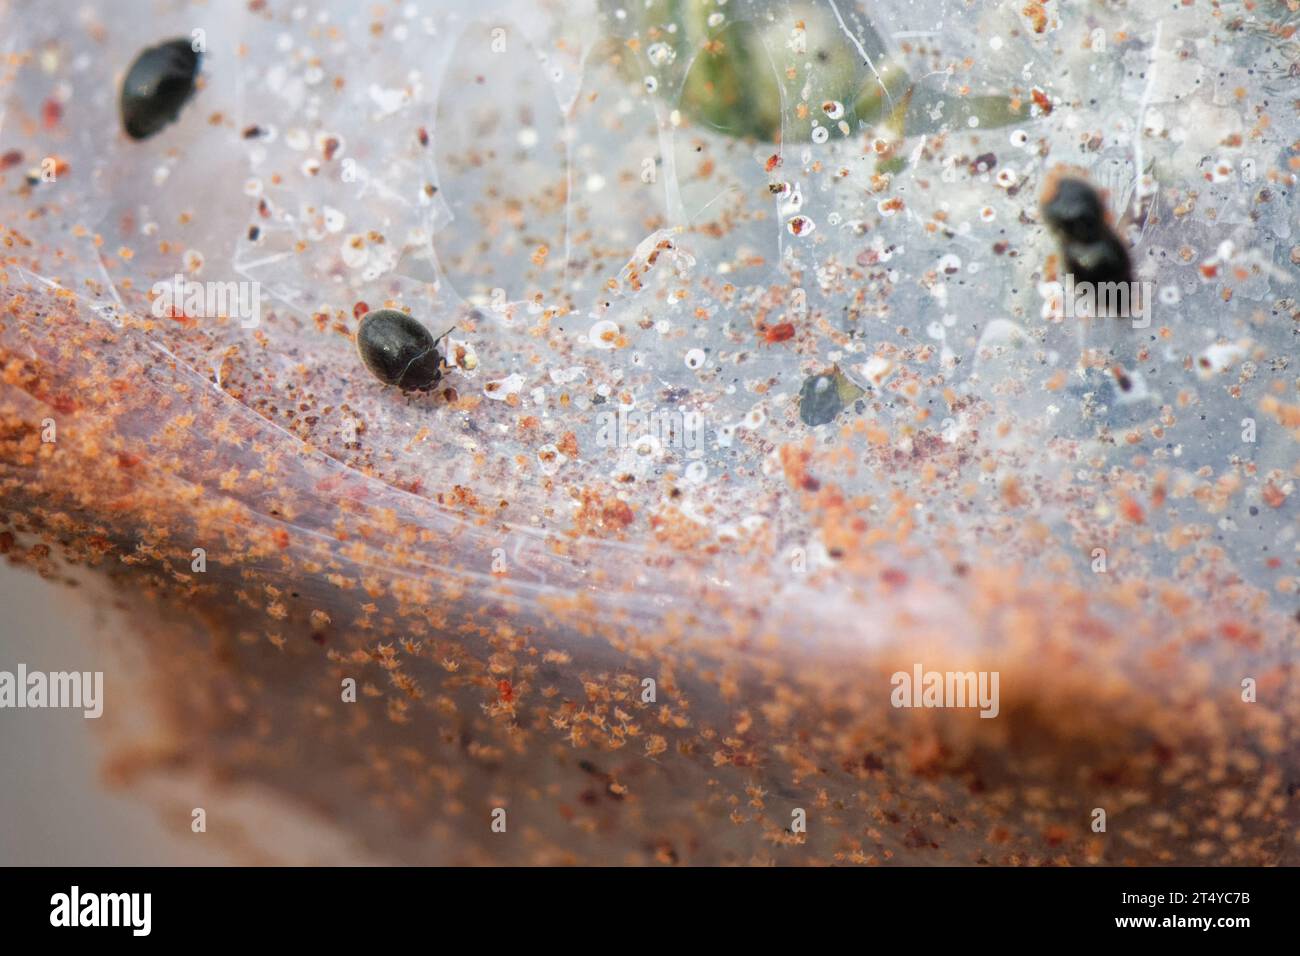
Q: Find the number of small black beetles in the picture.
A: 4